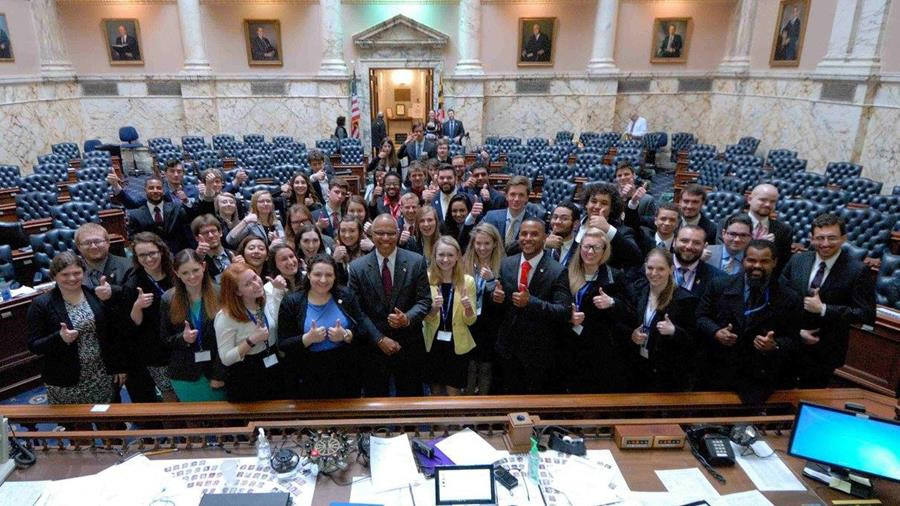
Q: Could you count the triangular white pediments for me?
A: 1